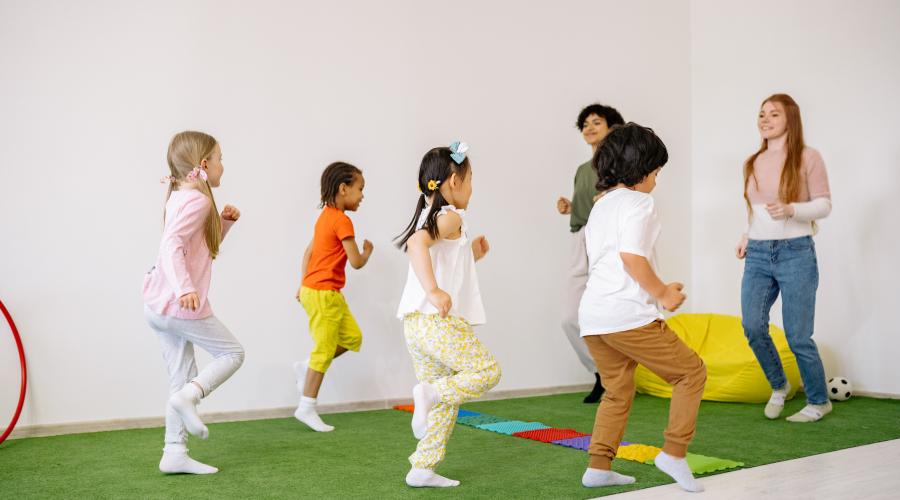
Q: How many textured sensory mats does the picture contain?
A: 8